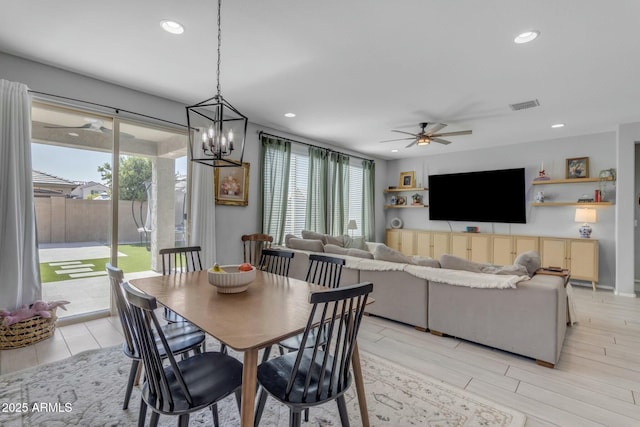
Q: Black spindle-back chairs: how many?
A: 6